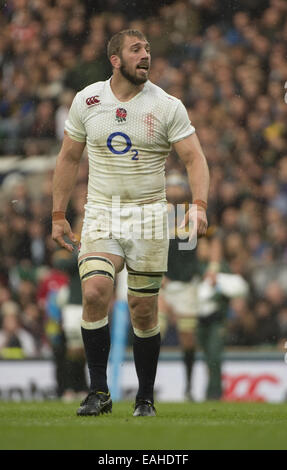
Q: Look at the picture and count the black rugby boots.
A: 2